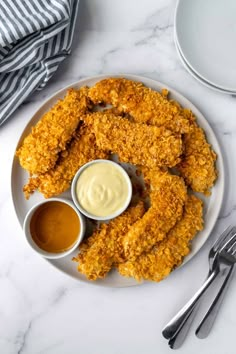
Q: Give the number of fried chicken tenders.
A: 8